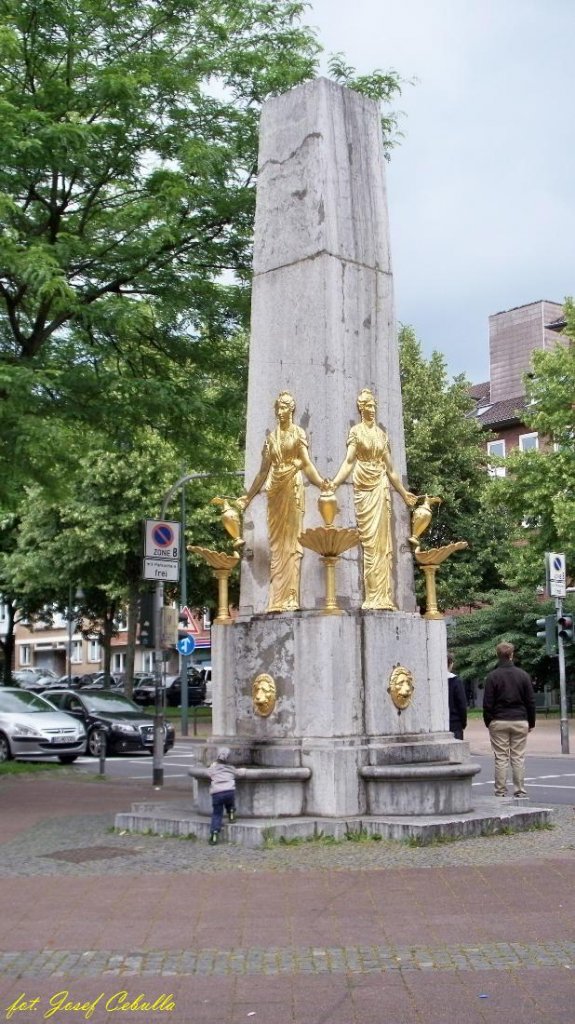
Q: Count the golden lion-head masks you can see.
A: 2